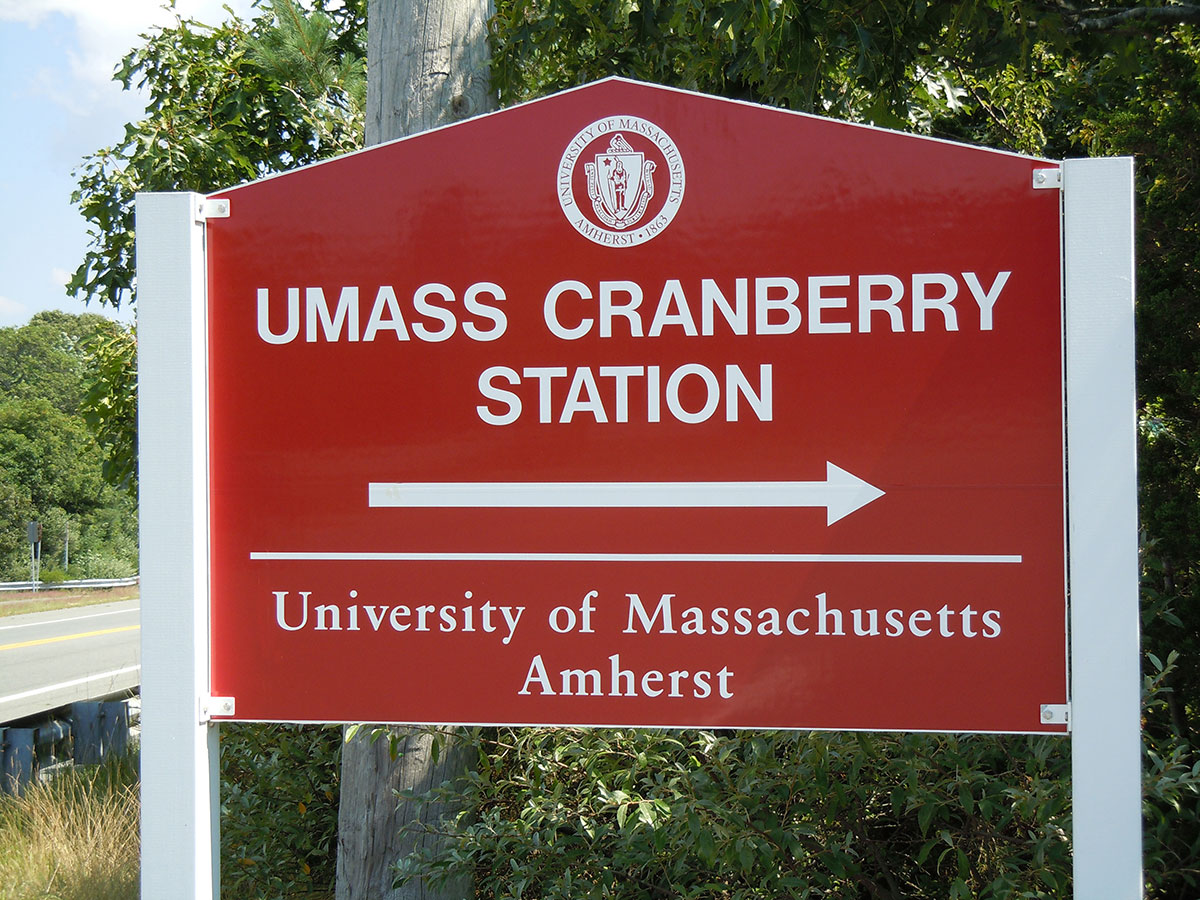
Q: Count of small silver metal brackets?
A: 4